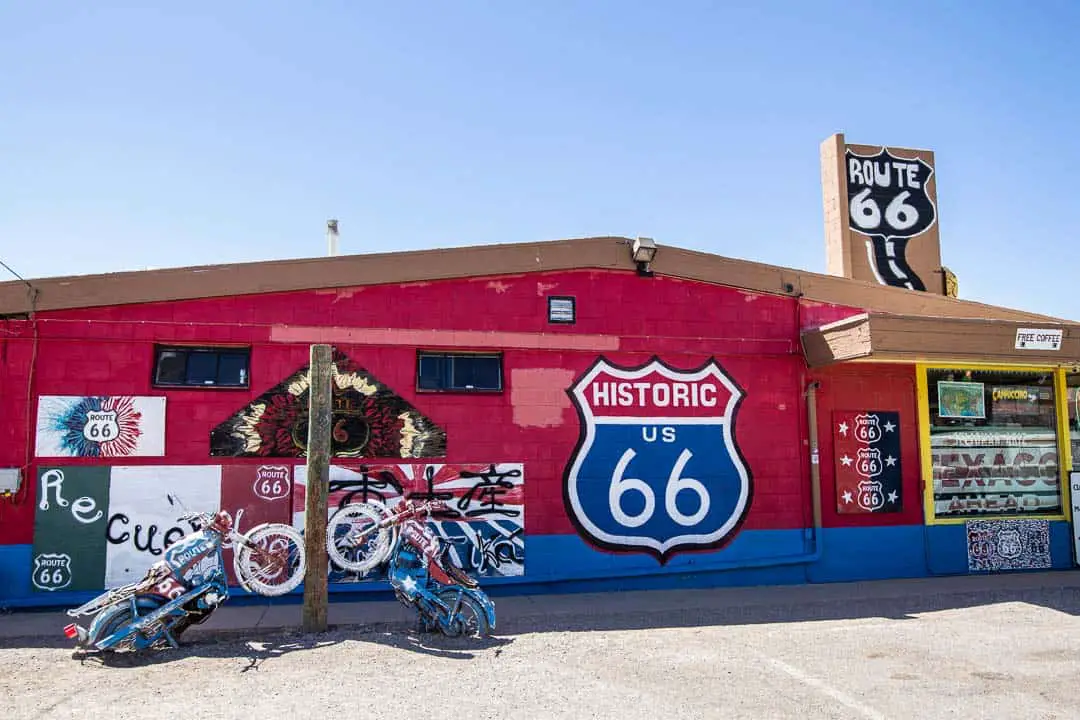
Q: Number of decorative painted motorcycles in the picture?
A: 2